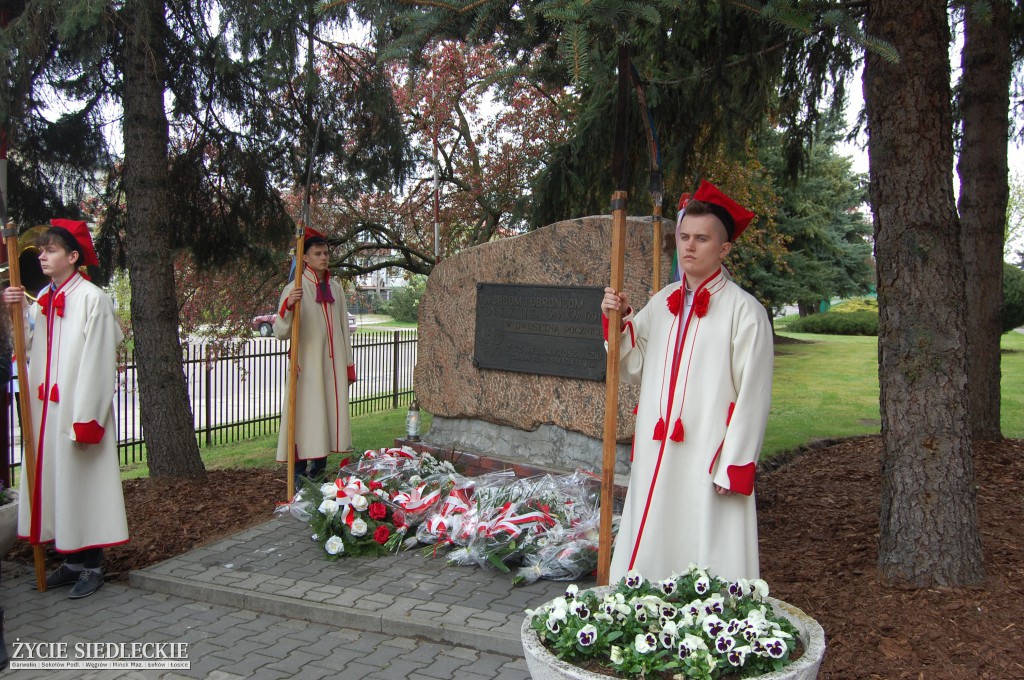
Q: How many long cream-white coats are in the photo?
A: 3